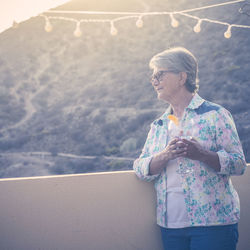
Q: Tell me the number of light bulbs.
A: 7